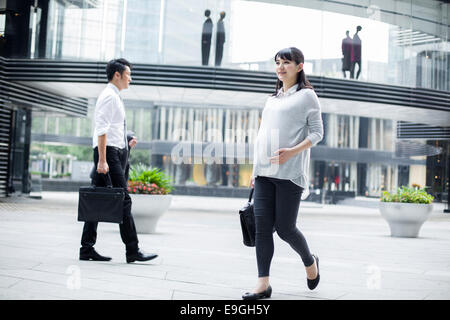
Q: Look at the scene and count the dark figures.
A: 4